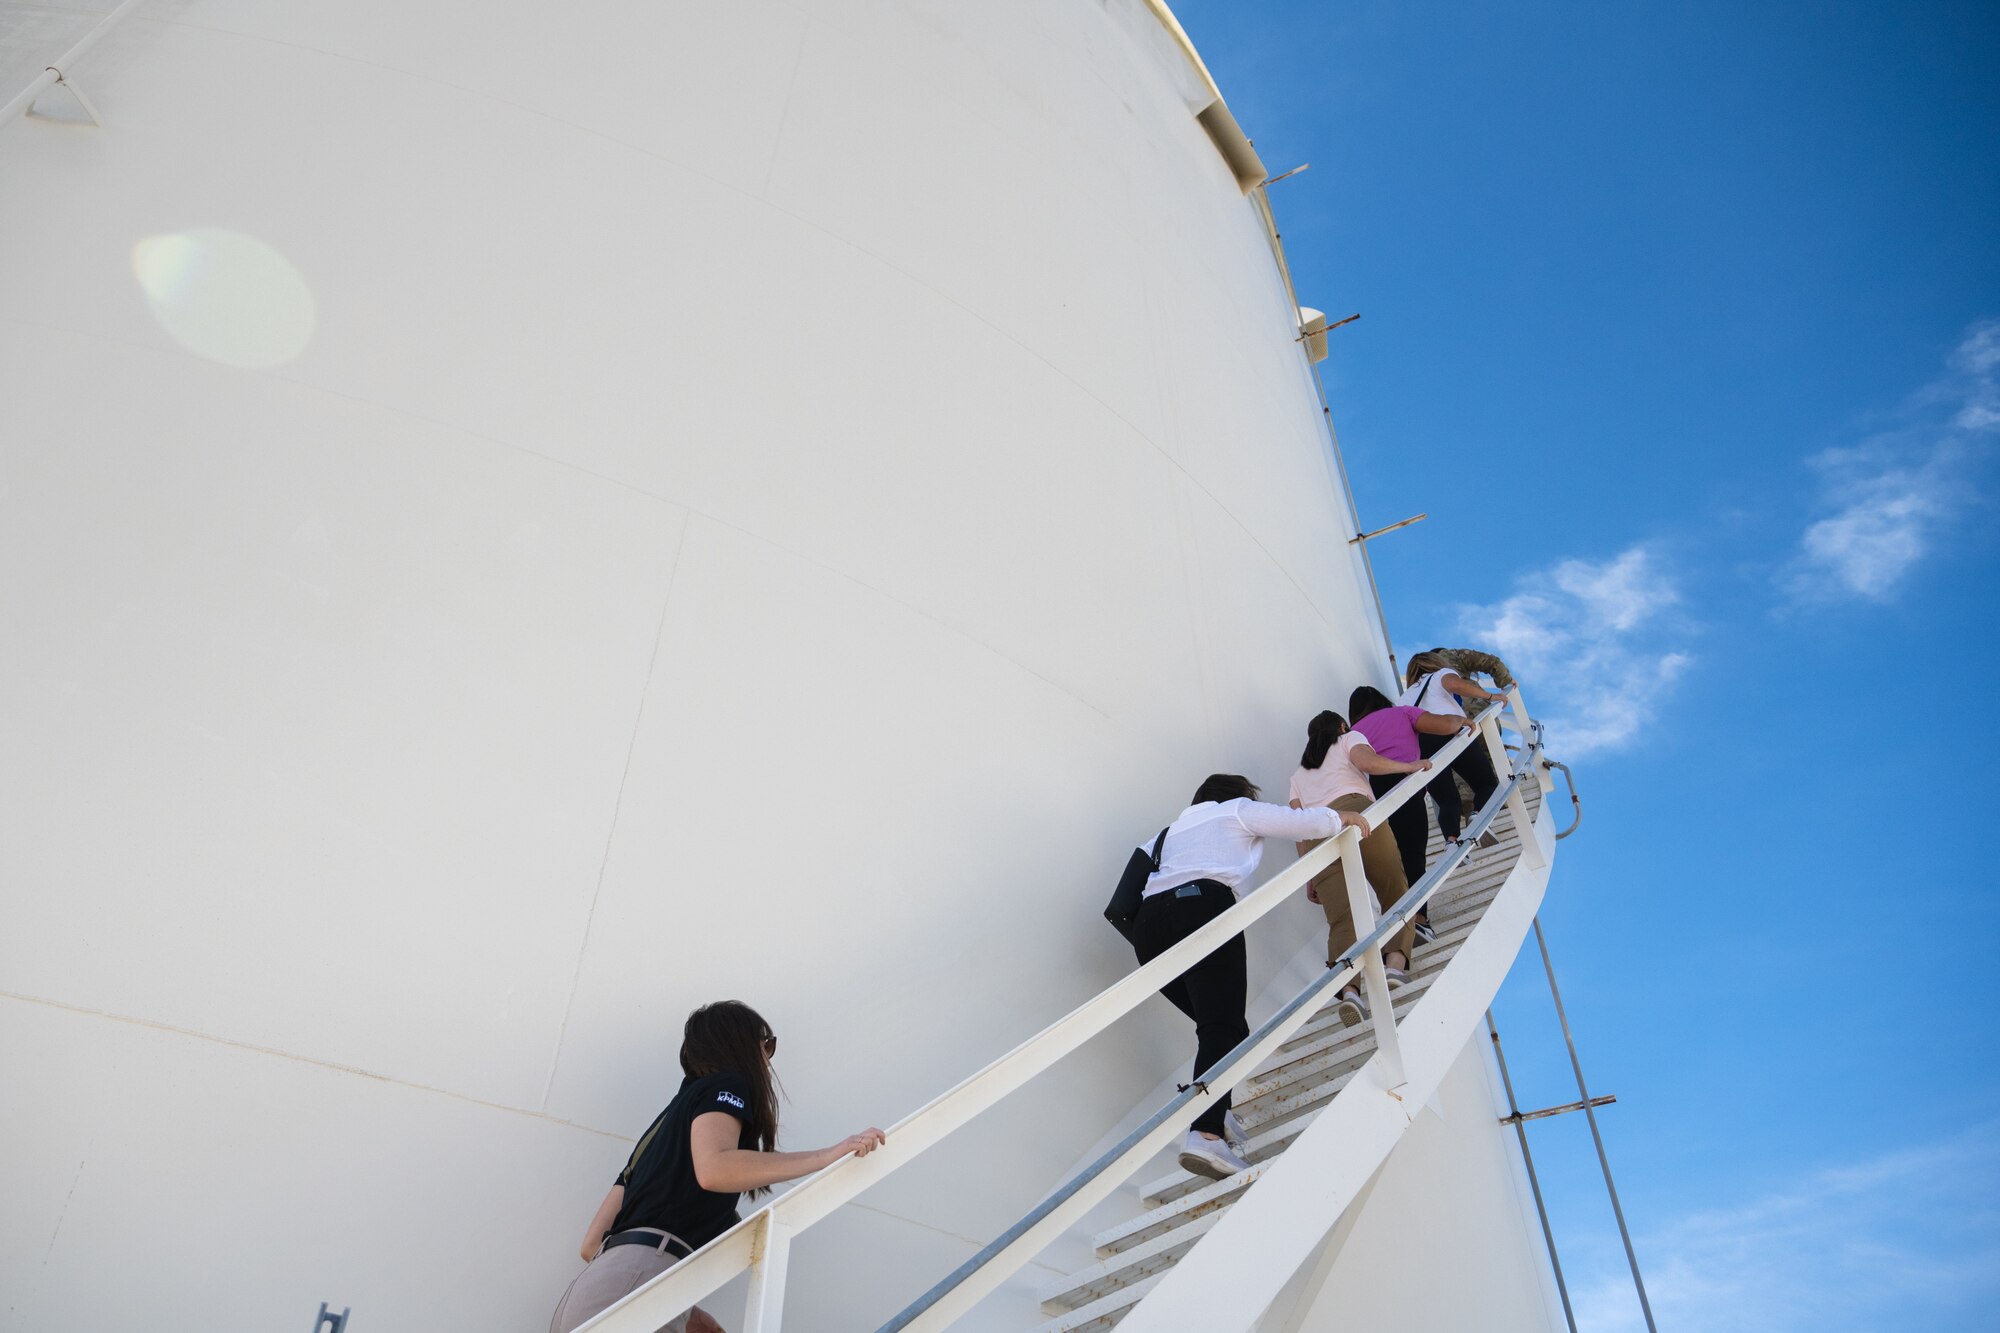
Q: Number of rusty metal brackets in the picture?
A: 4